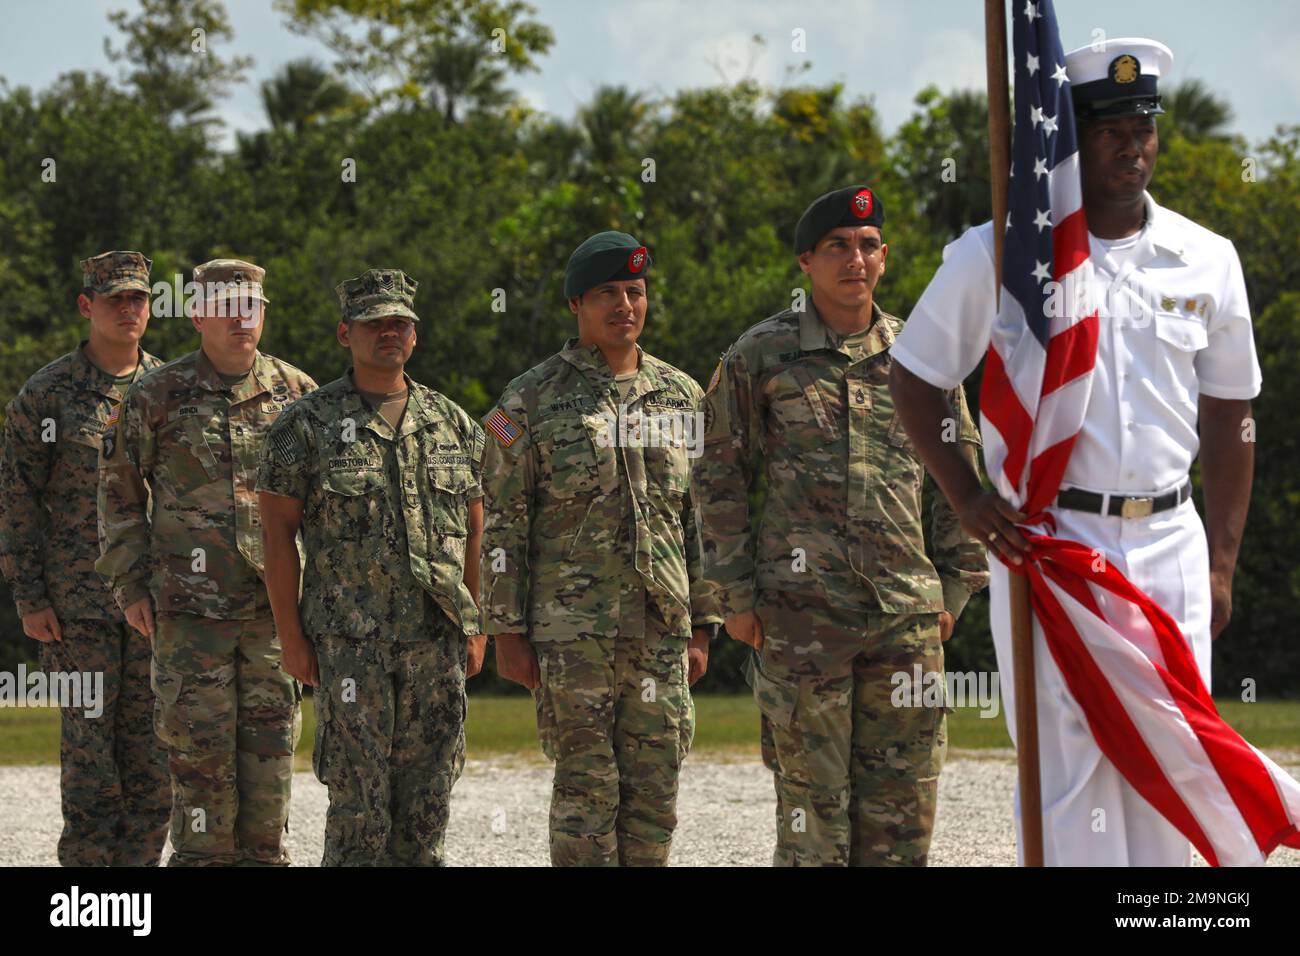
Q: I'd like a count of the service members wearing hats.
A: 6